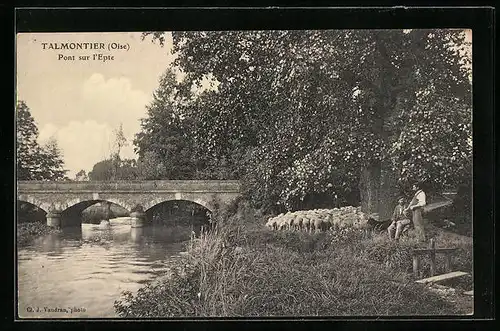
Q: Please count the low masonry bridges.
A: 1